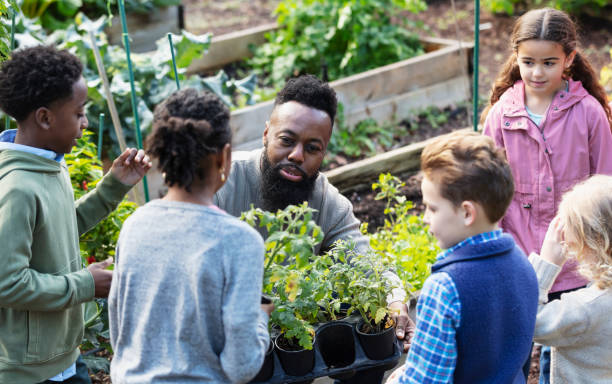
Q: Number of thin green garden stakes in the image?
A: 5